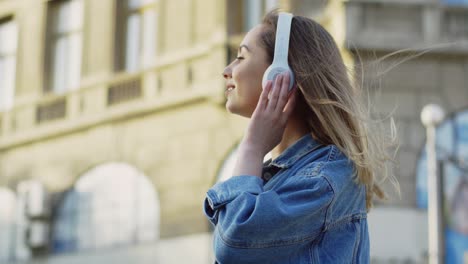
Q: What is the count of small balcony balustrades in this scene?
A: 2